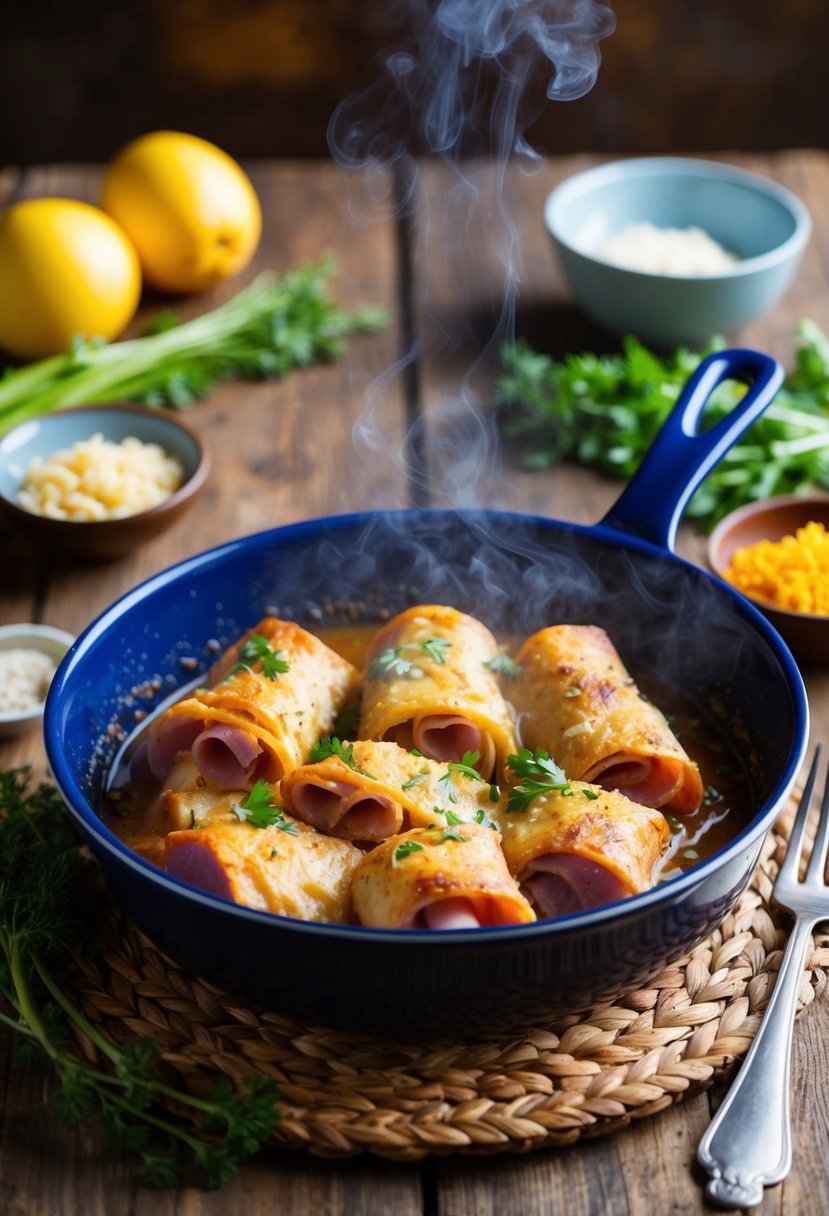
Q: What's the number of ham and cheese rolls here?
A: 7